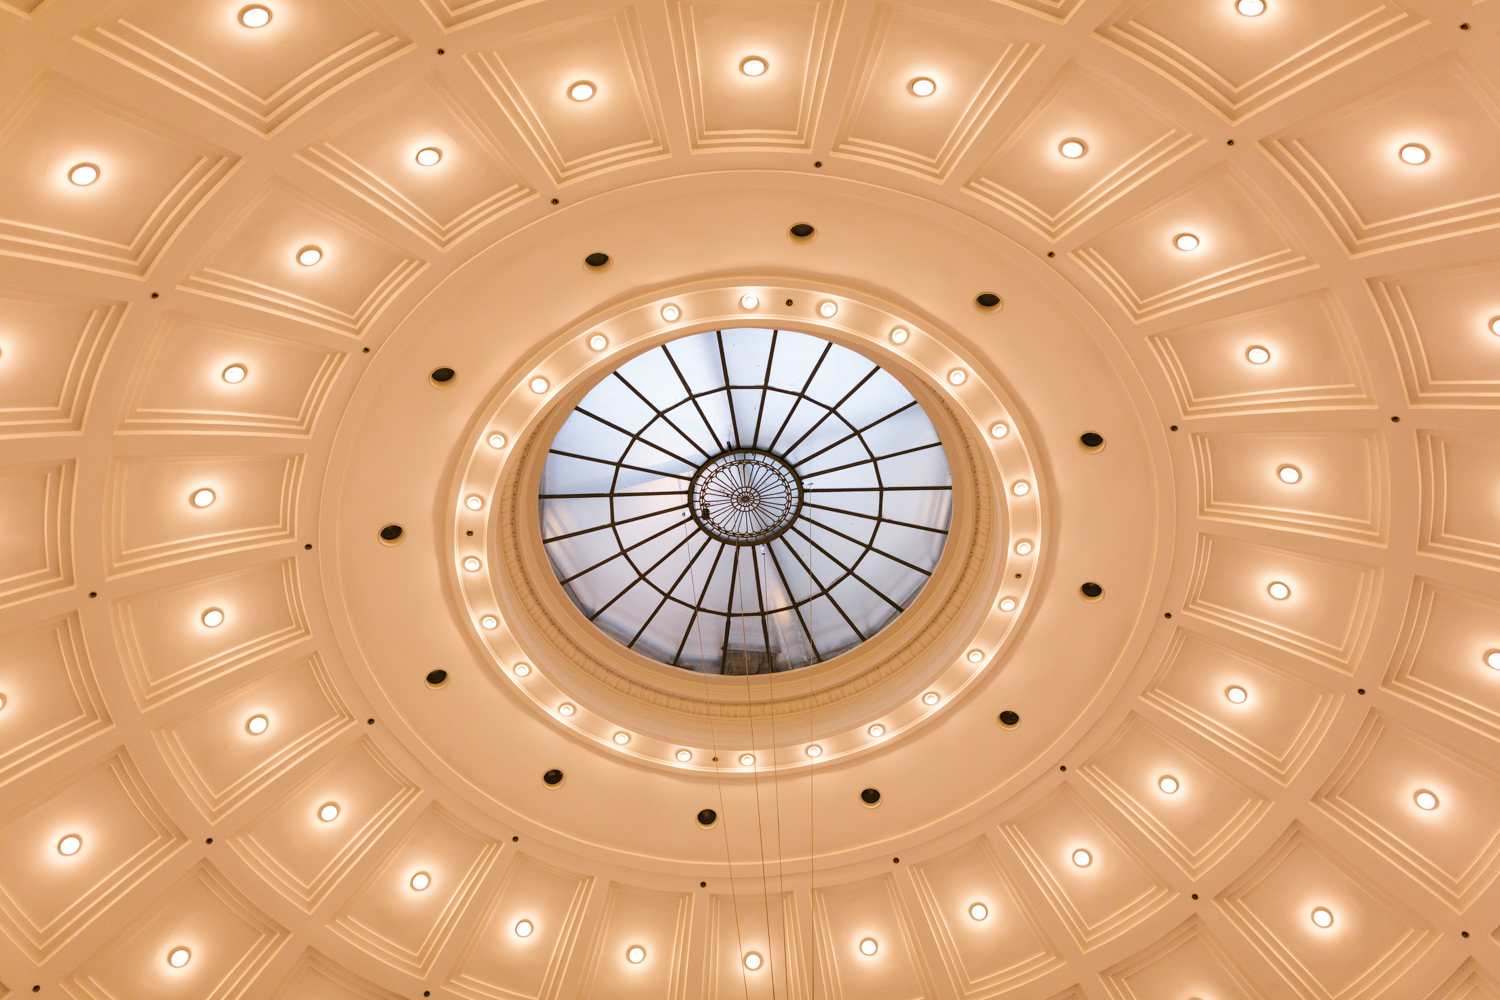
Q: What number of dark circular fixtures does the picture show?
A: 12